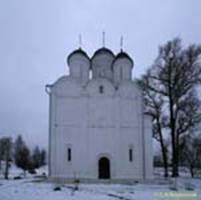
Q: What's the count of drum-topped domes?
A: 3